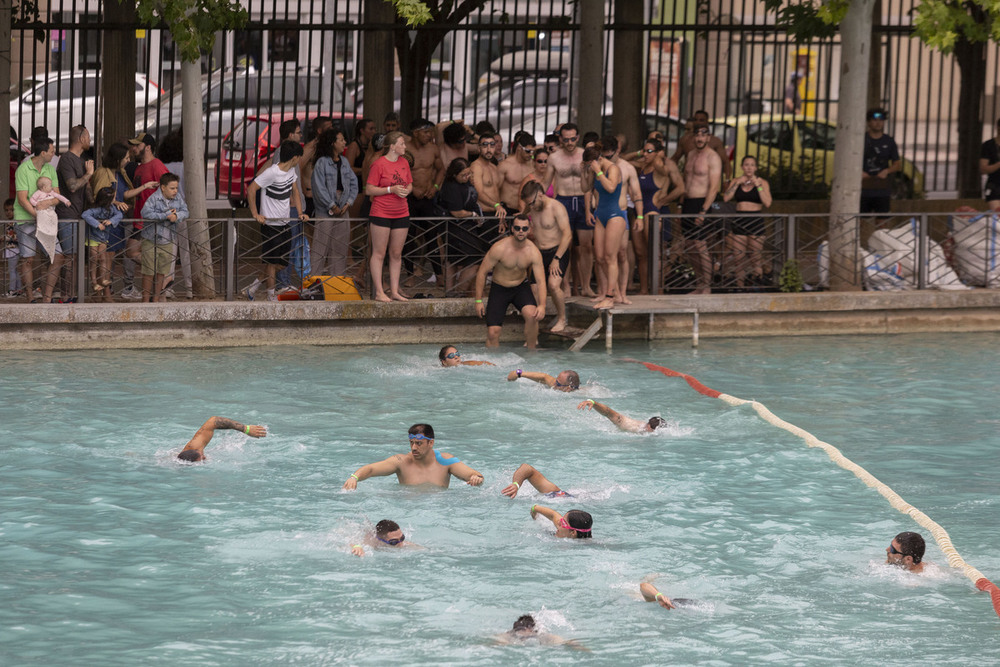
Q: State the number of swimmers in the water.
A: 11